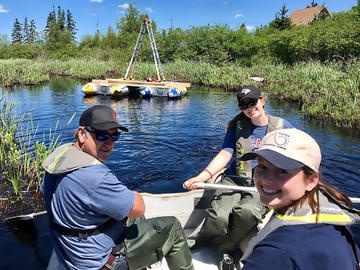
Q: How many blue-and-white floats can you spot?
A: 2